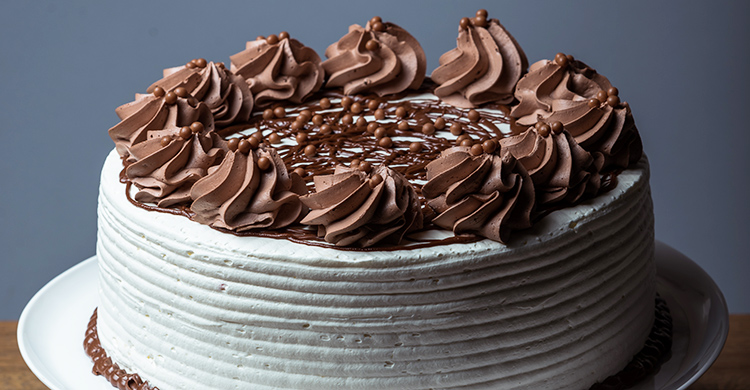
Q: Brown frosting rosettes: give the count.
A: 12